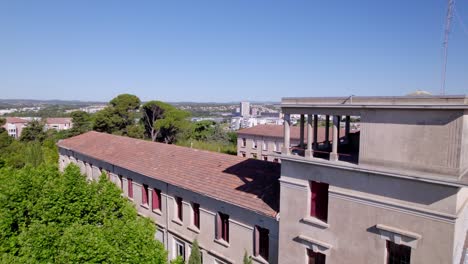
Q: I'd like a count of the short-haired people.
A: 0